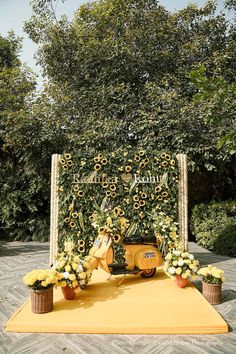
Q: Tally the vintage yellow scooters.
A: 1